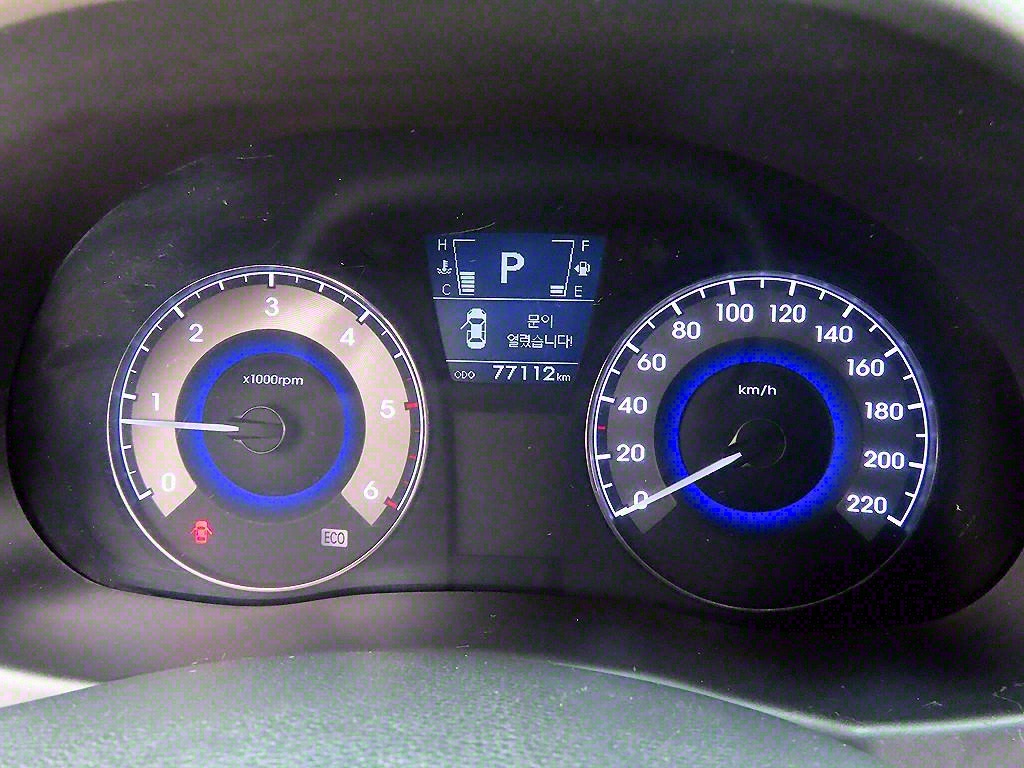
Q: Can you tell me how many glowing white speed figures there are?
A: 12